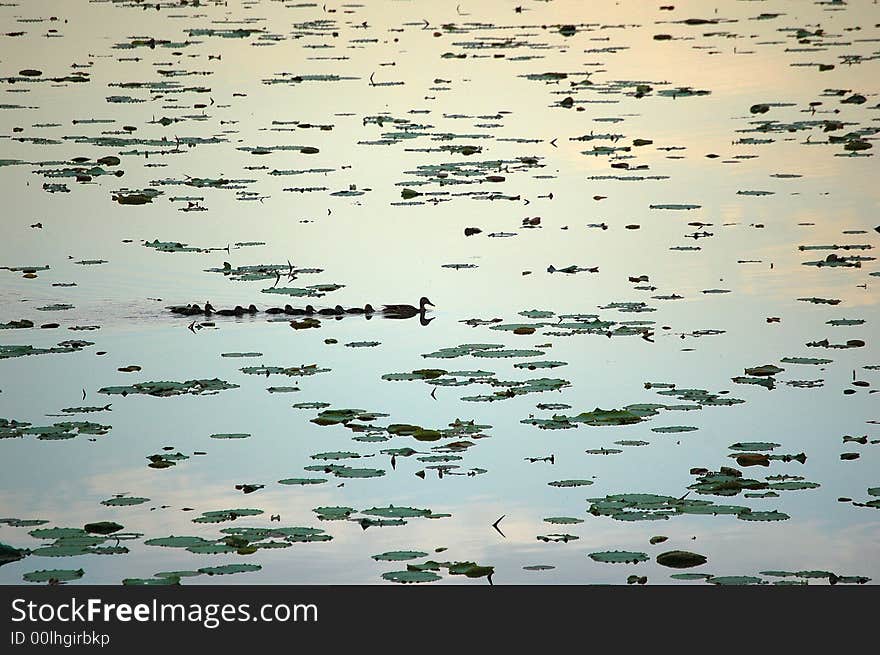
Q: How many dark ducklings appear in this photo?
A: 8